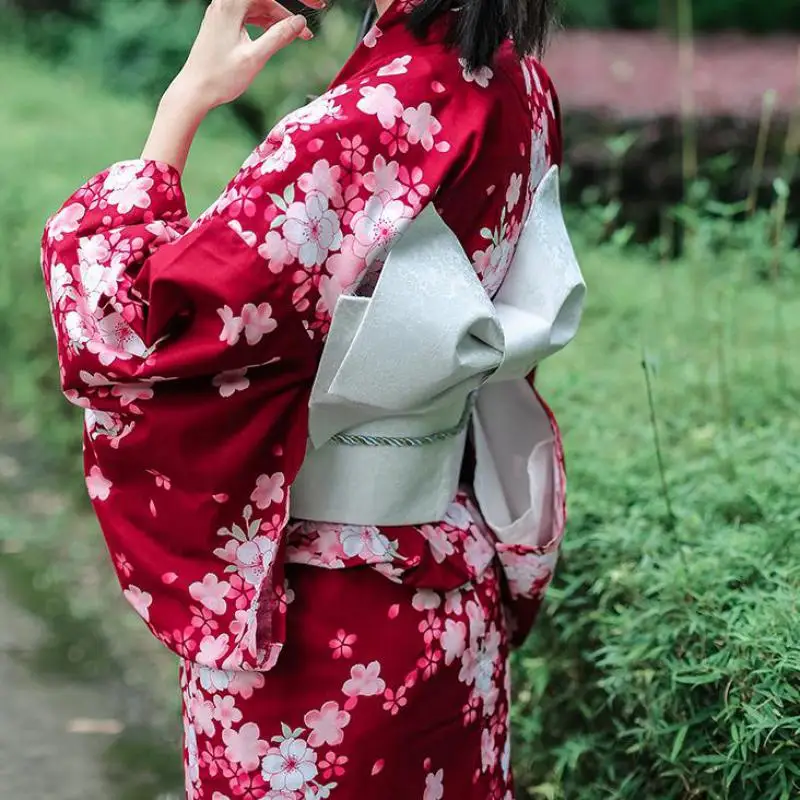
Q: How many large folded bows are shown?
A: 1